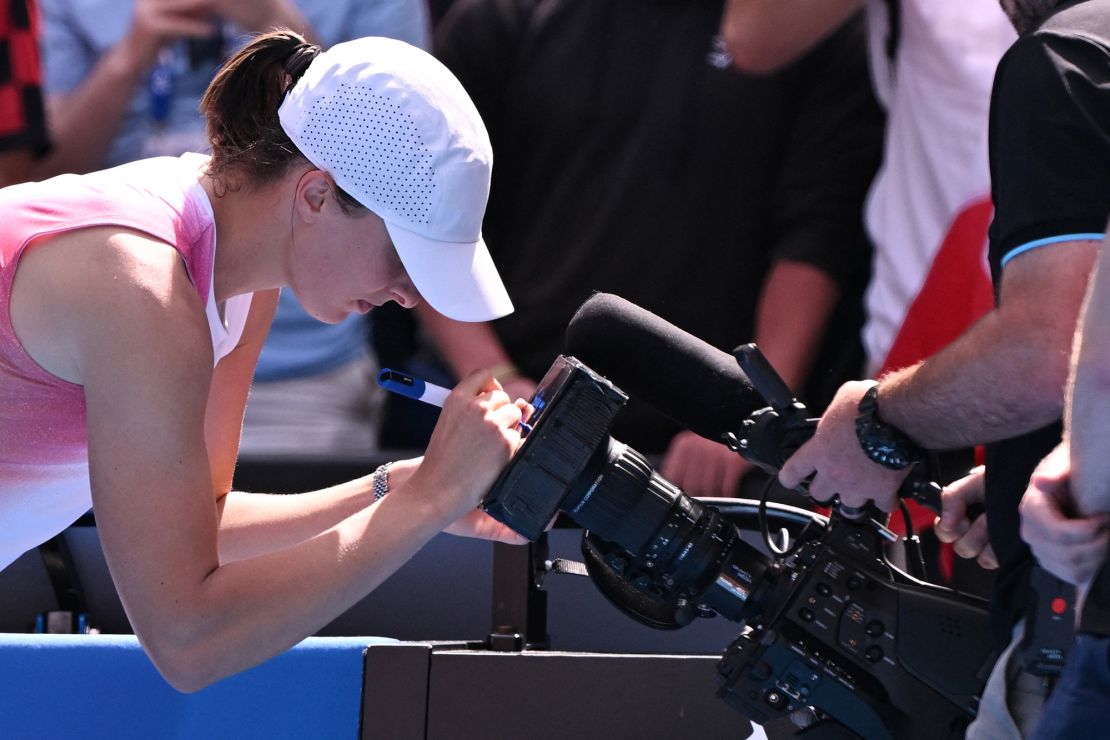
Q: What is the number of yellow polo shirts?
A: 0